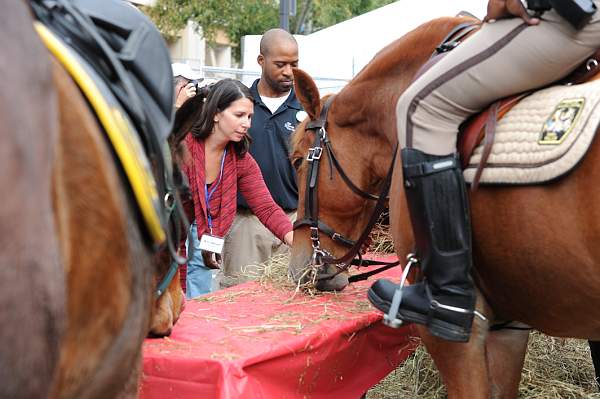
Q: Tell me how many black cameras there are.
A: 1